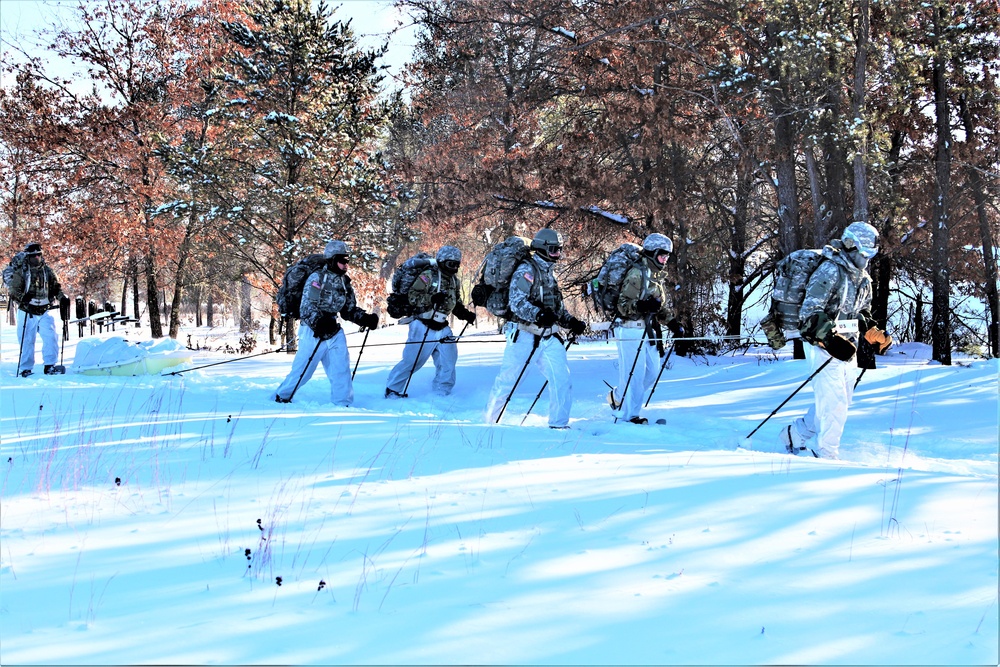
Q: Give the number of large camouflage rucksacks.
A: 6